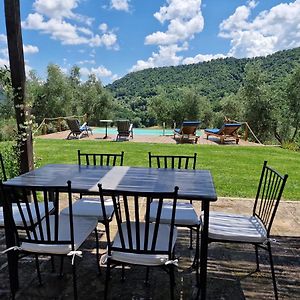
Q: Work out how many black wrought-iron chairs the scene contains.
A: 6